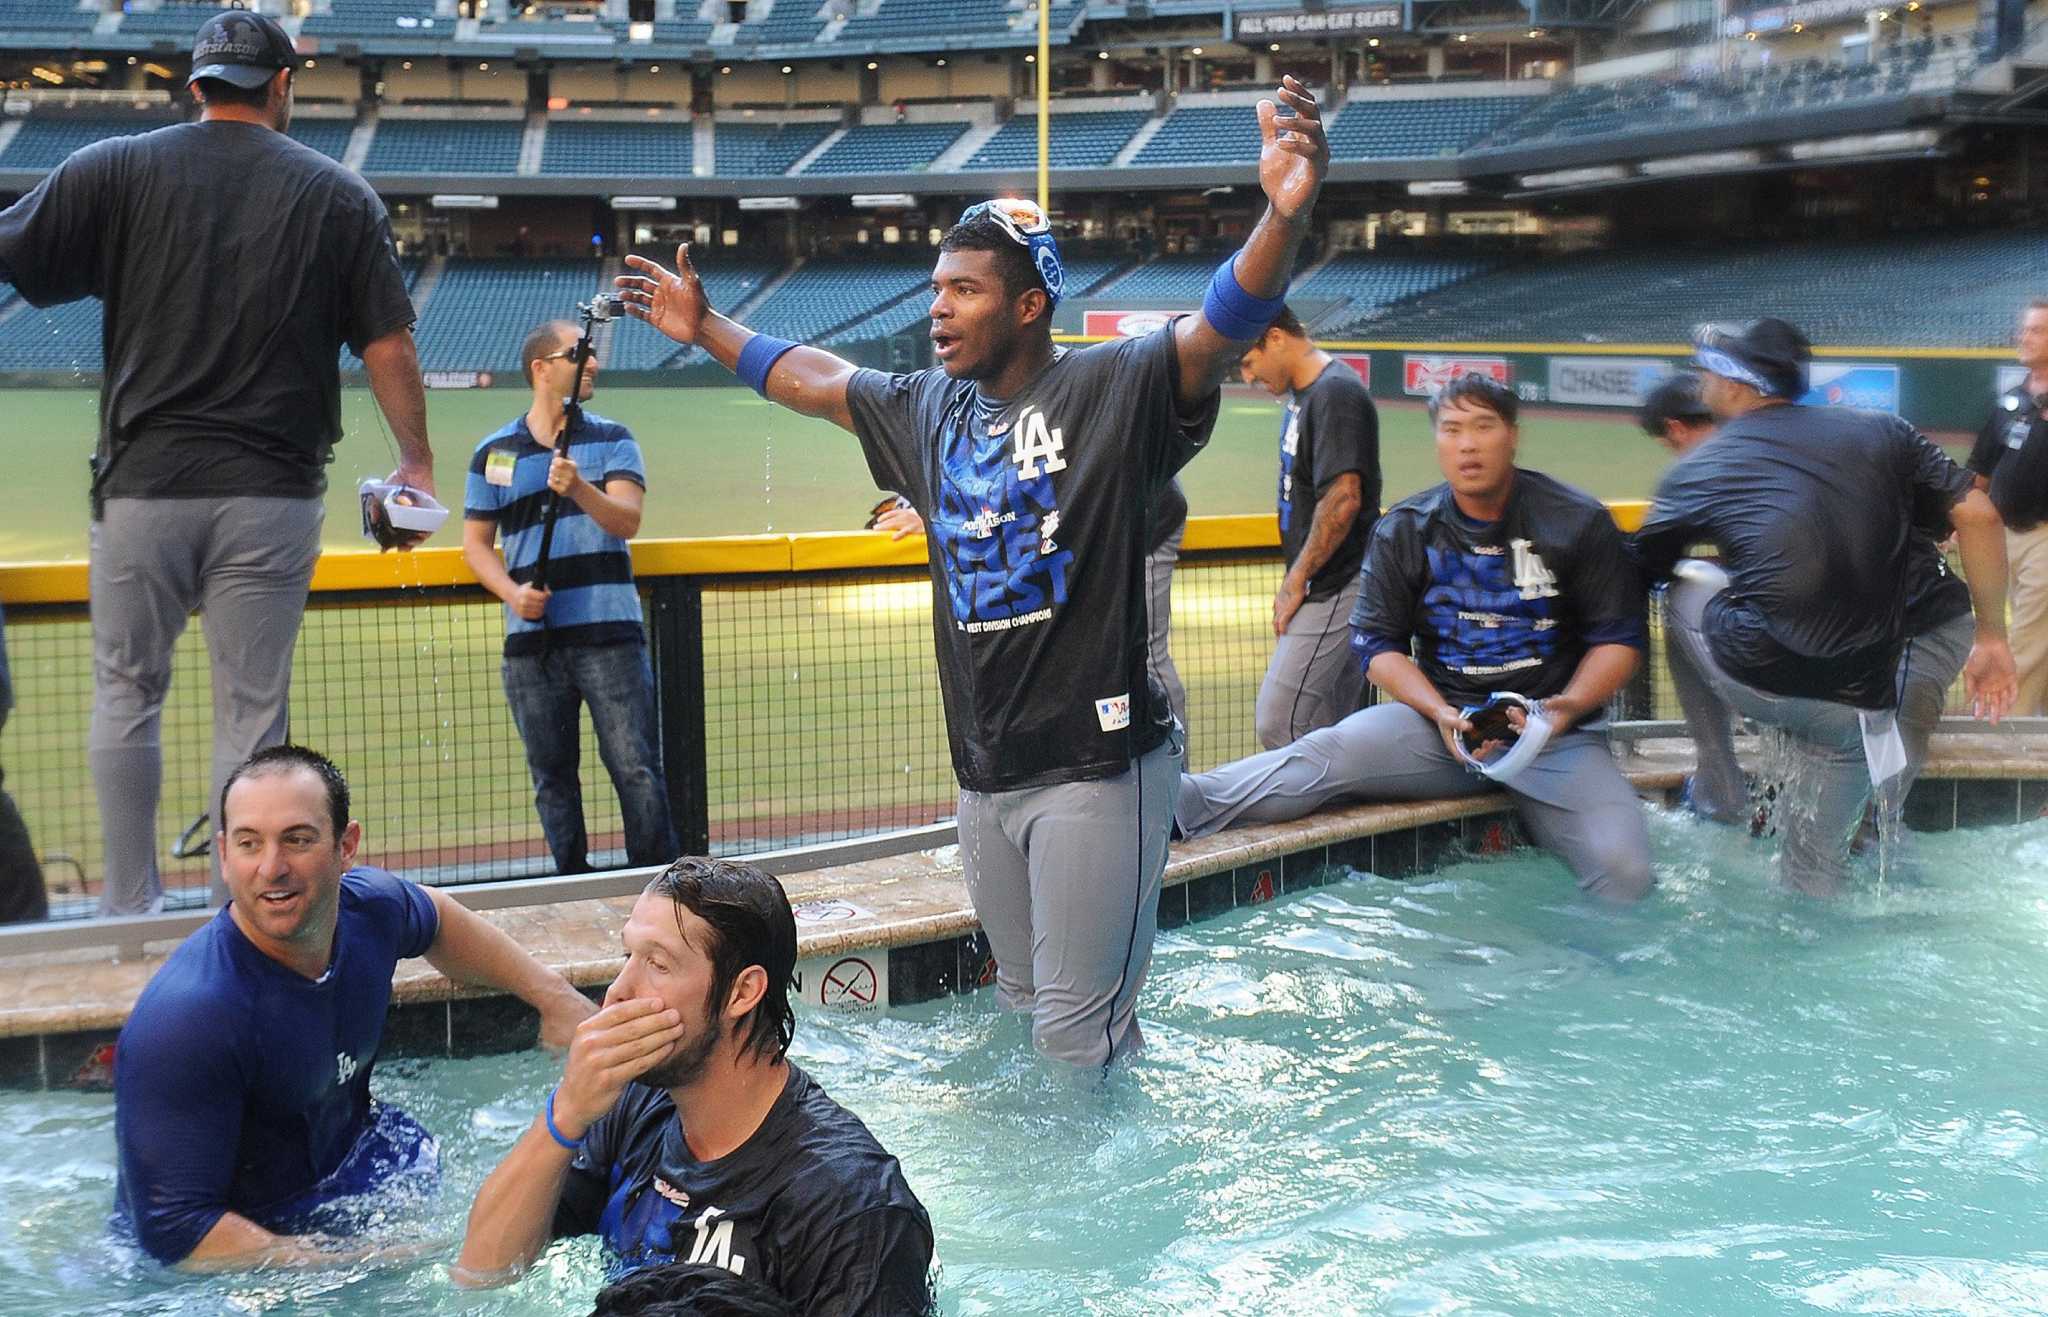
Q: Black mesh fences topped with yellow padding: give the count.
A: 1